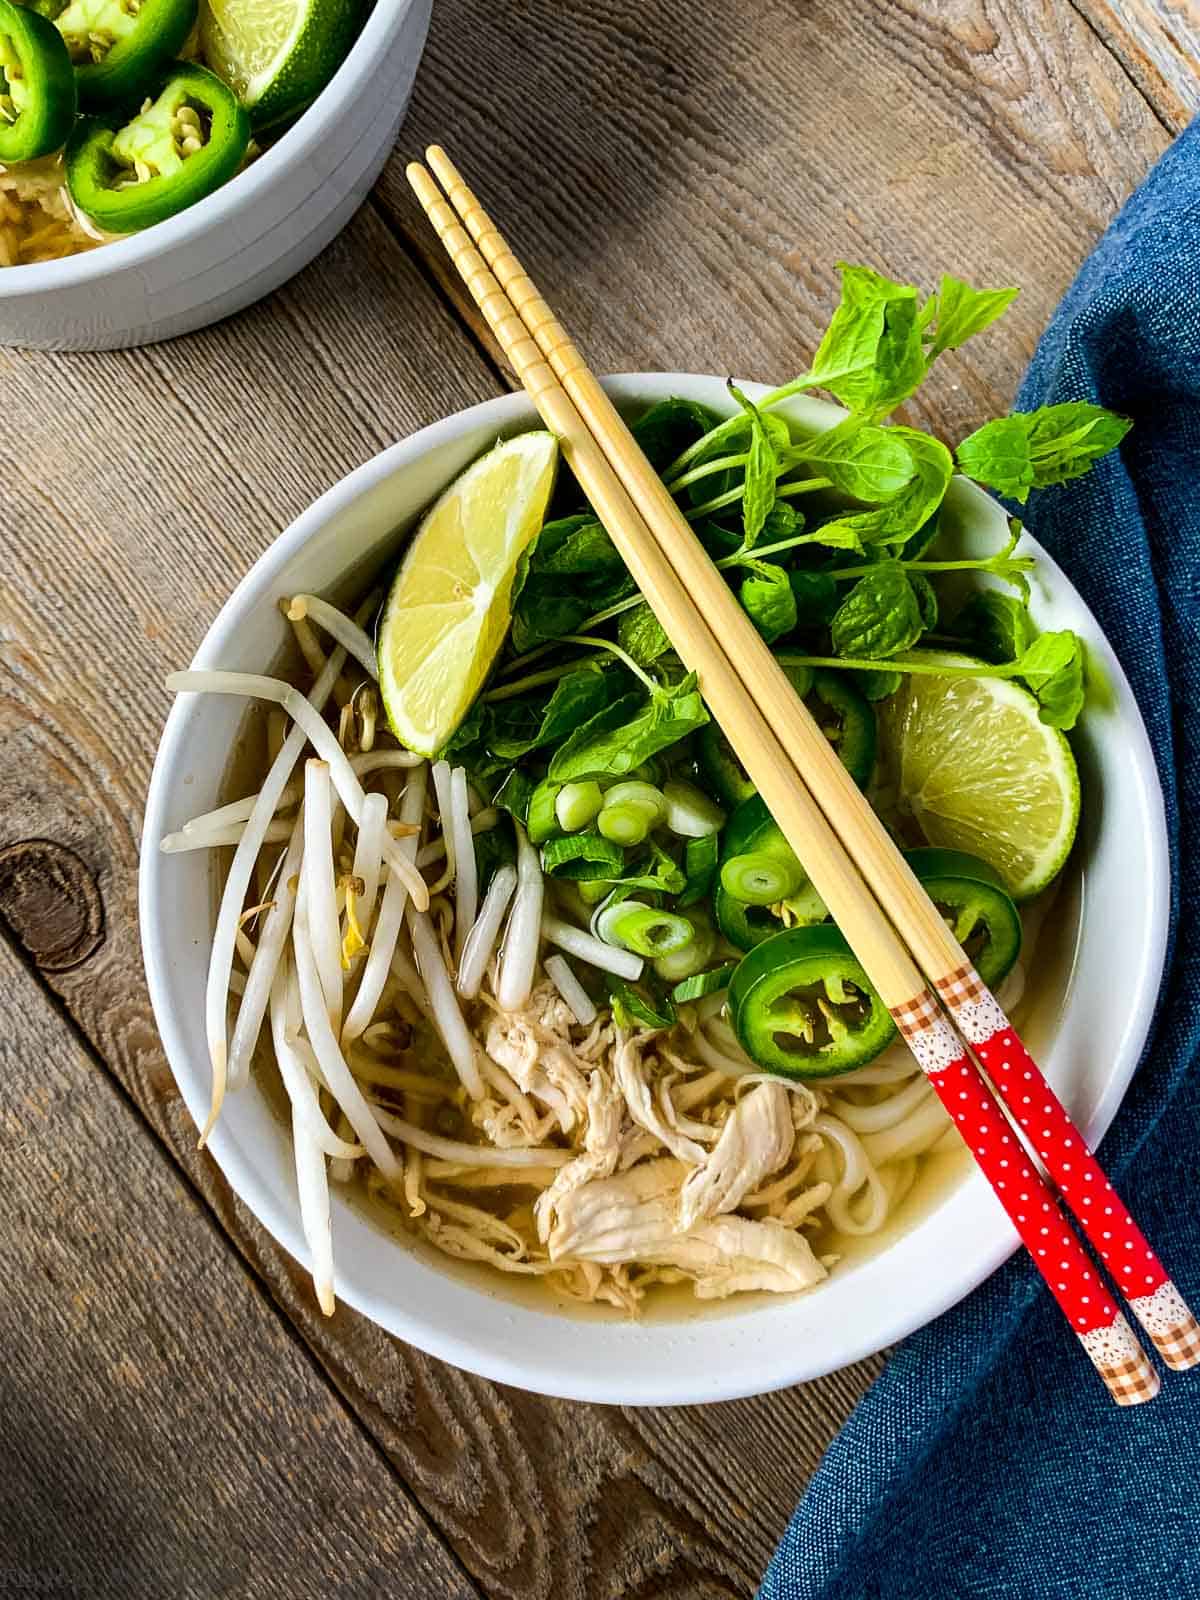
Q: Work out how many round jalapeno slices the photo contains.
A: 7